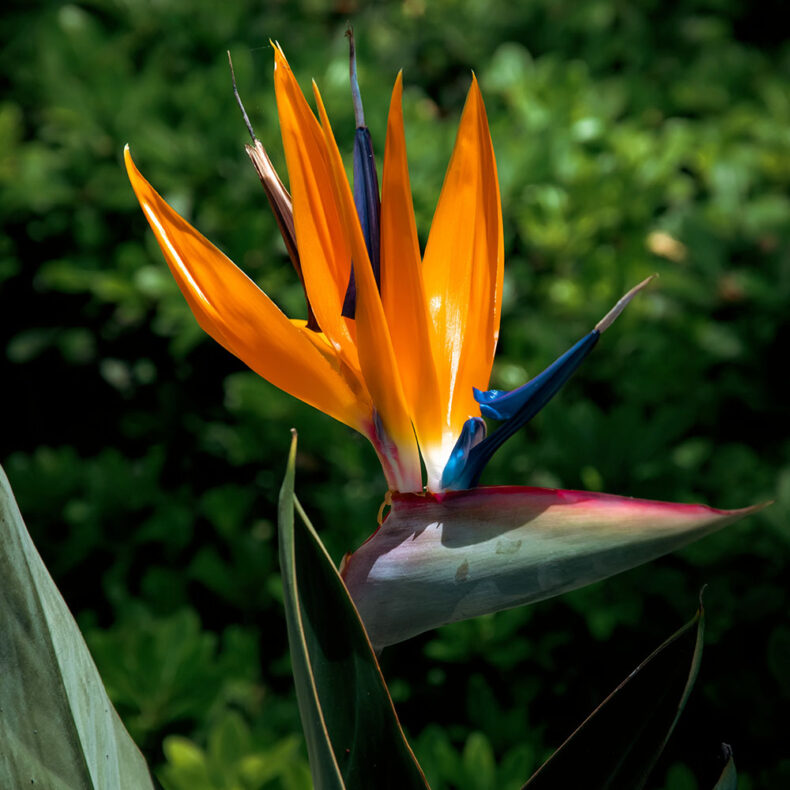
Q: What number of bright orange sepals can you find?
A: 5